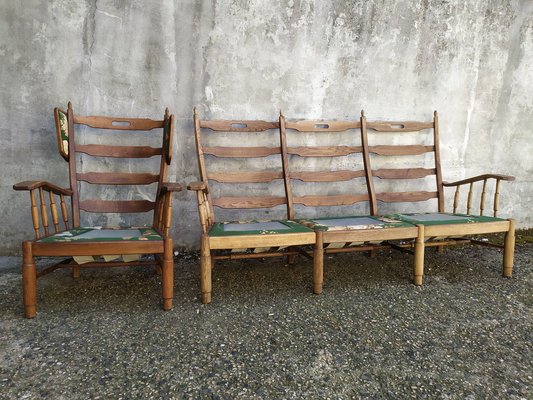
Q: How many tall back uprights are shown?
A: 6